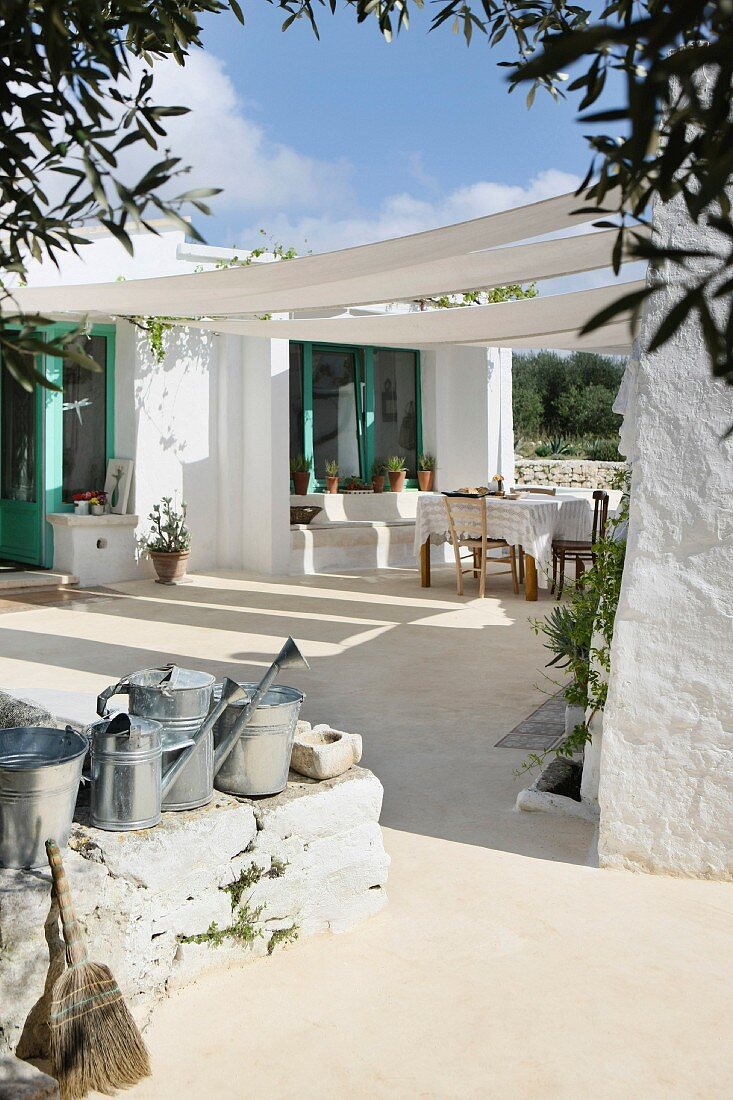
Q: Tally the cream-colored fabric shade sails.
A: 3